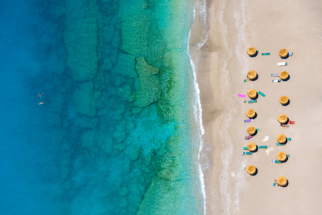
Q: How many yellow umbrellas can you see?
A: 14